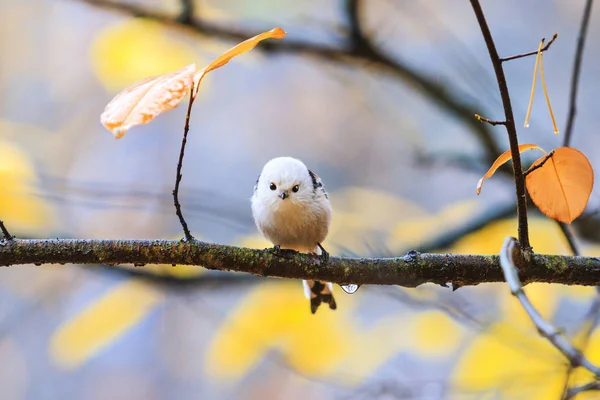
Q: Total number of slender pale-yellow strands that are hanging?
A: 2